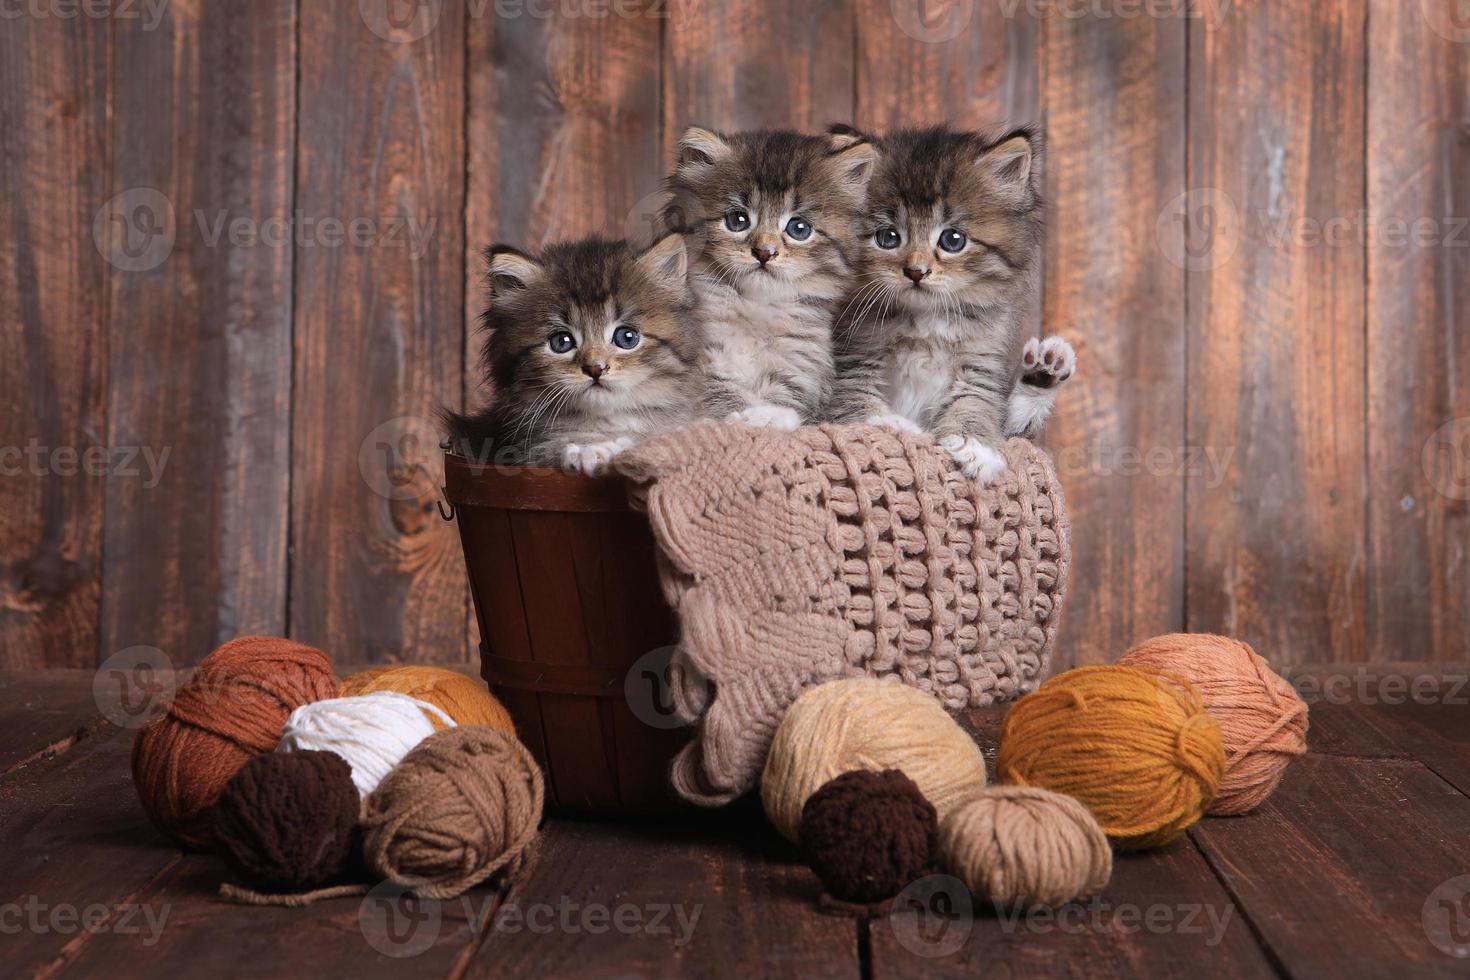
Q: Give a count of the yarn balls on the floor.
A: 10